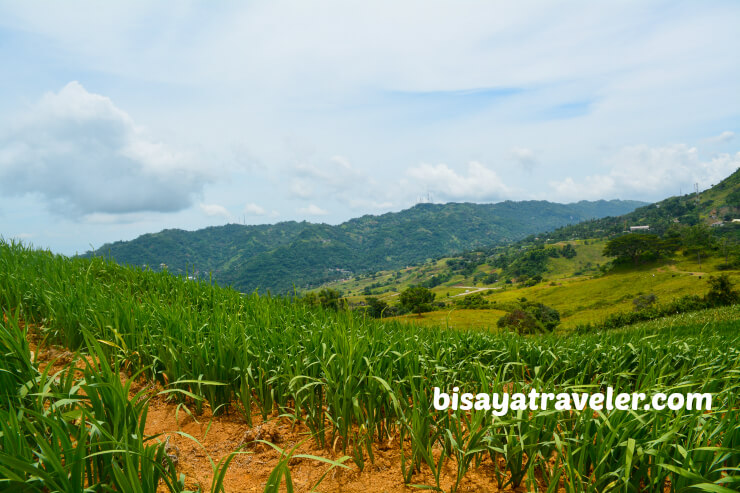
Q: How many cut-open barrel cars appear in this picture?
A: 0